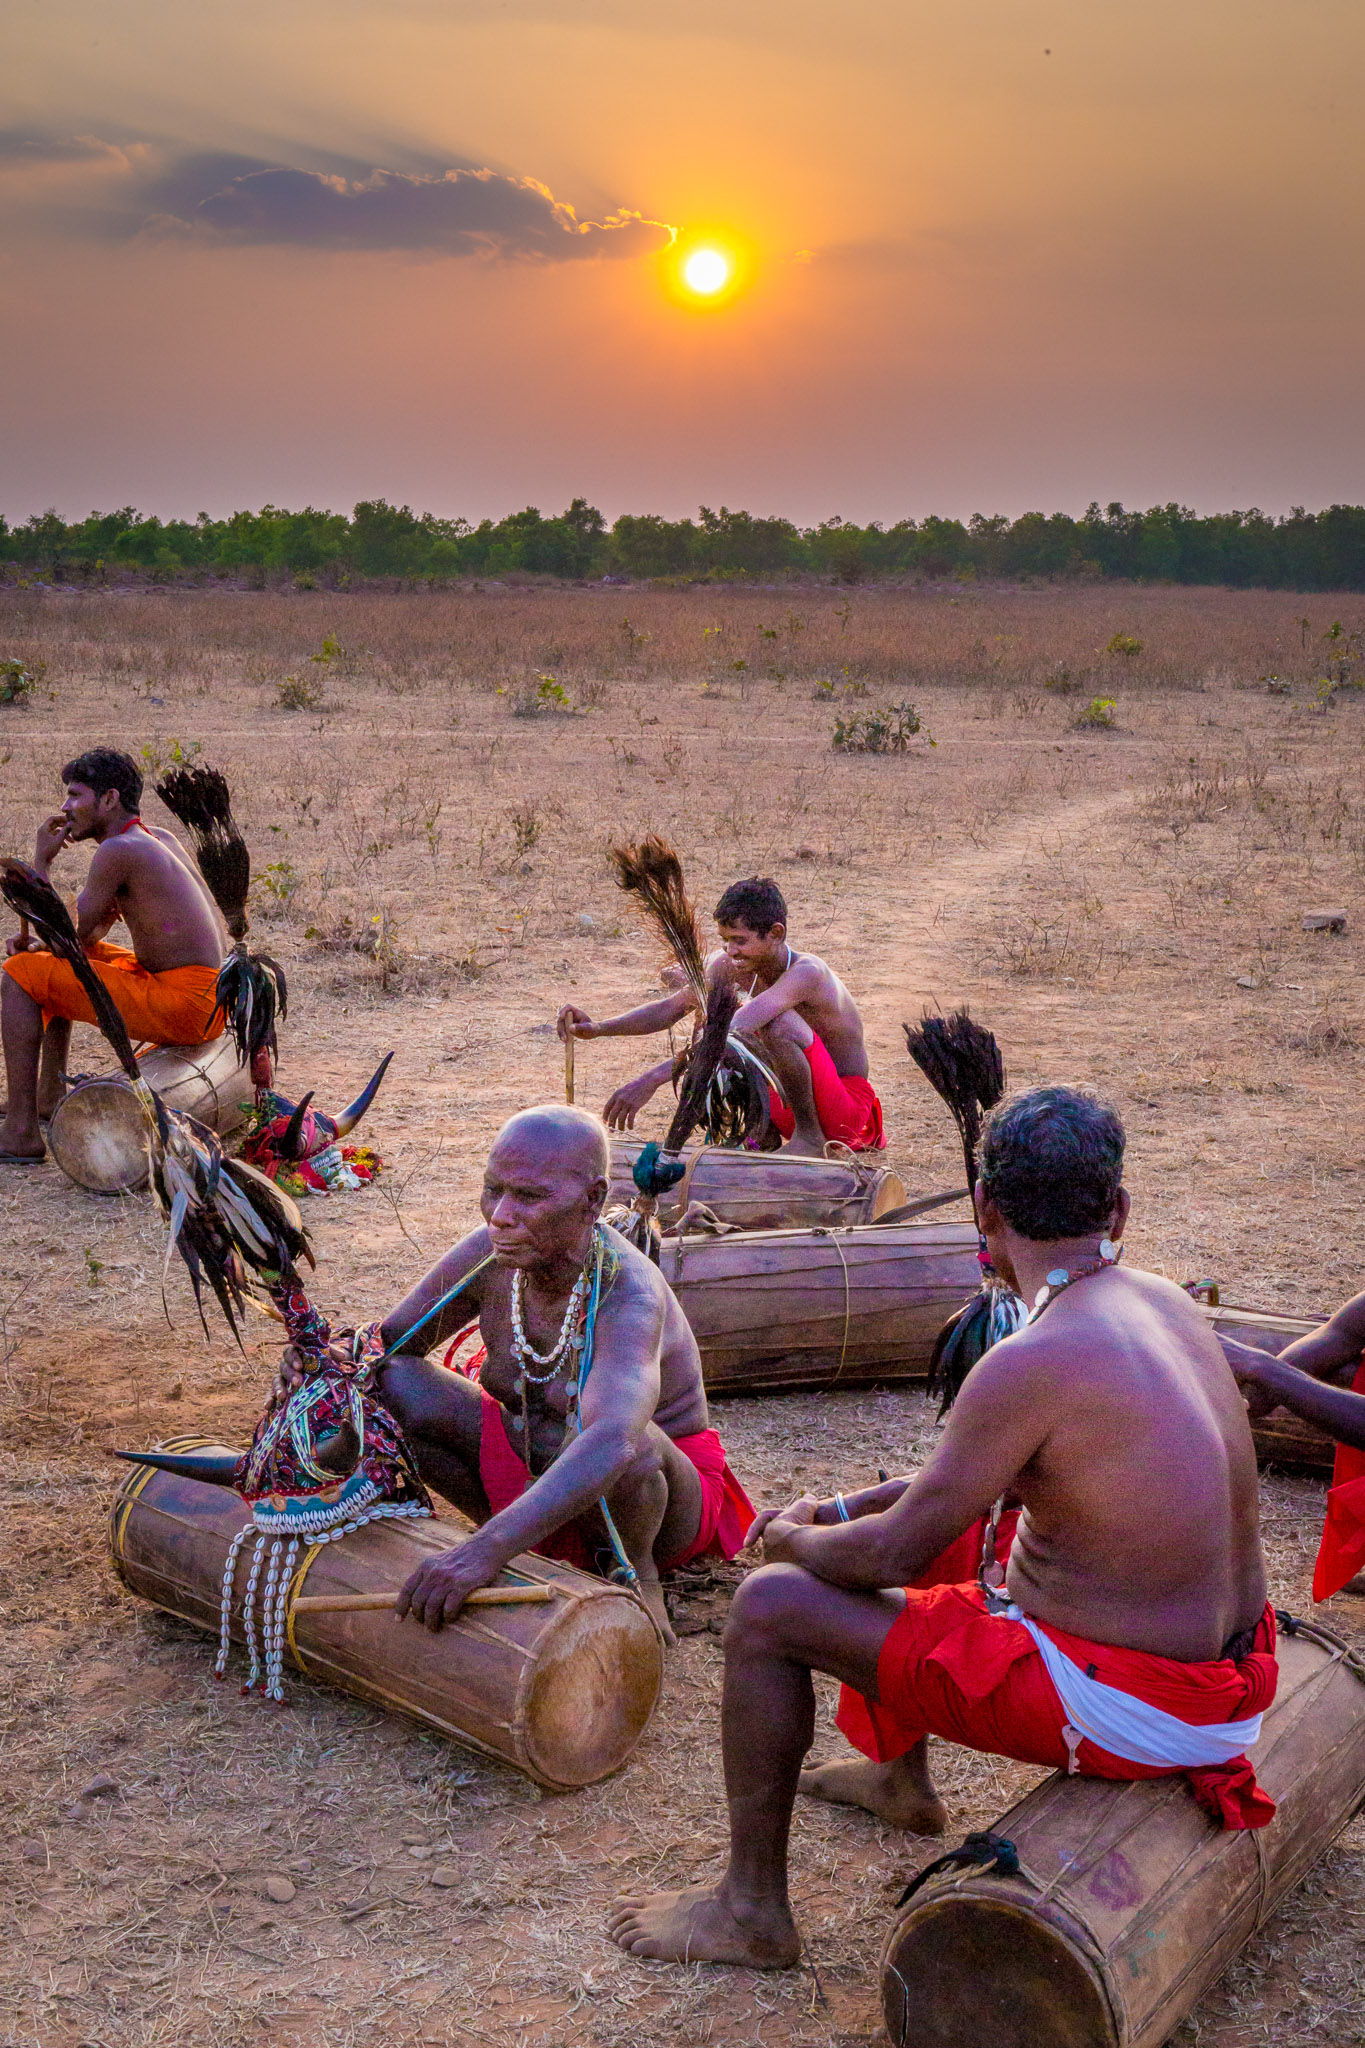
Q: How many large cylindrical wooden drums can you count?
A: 6